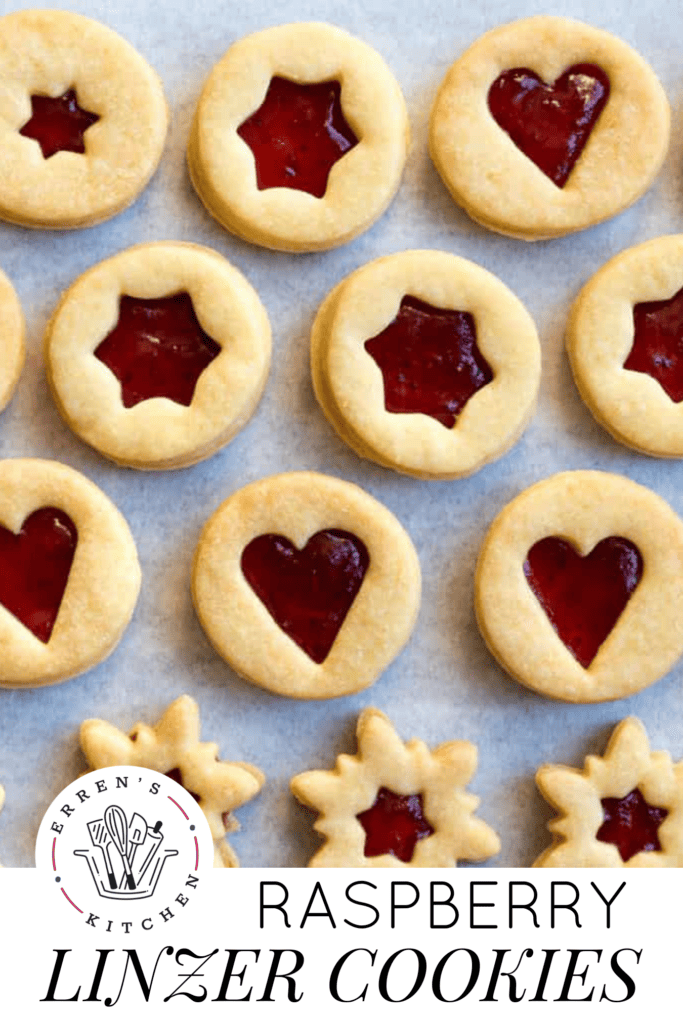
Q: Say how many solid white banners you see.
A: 1